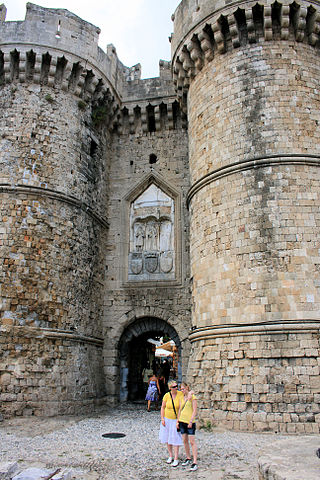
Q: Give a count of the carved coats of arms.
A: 3